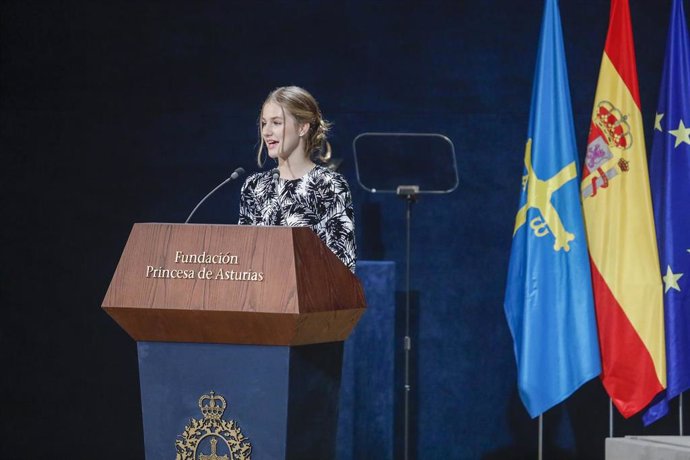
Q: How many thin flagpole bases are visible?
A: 3